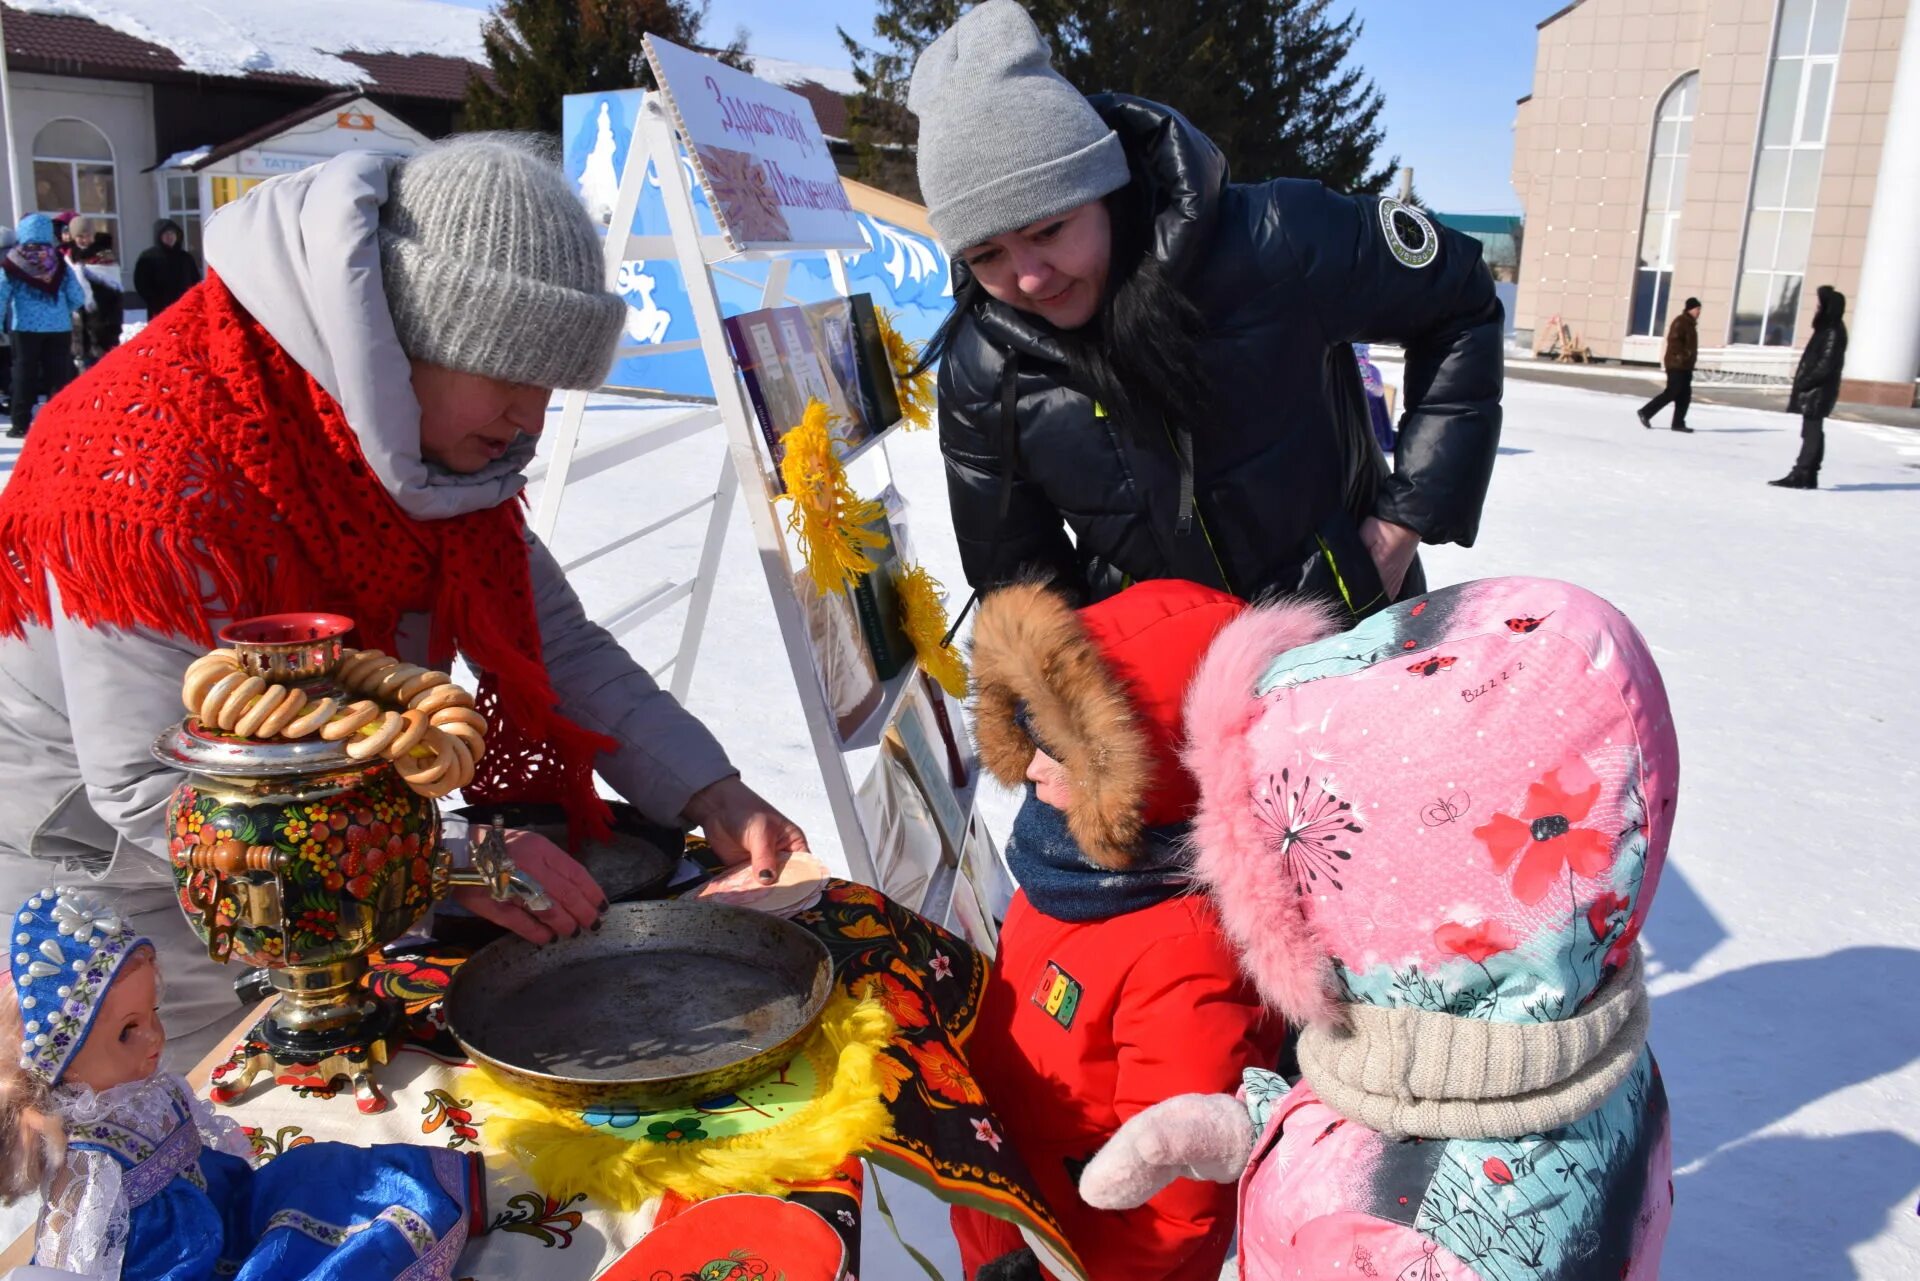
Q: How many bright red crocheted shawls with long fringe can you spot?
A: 1